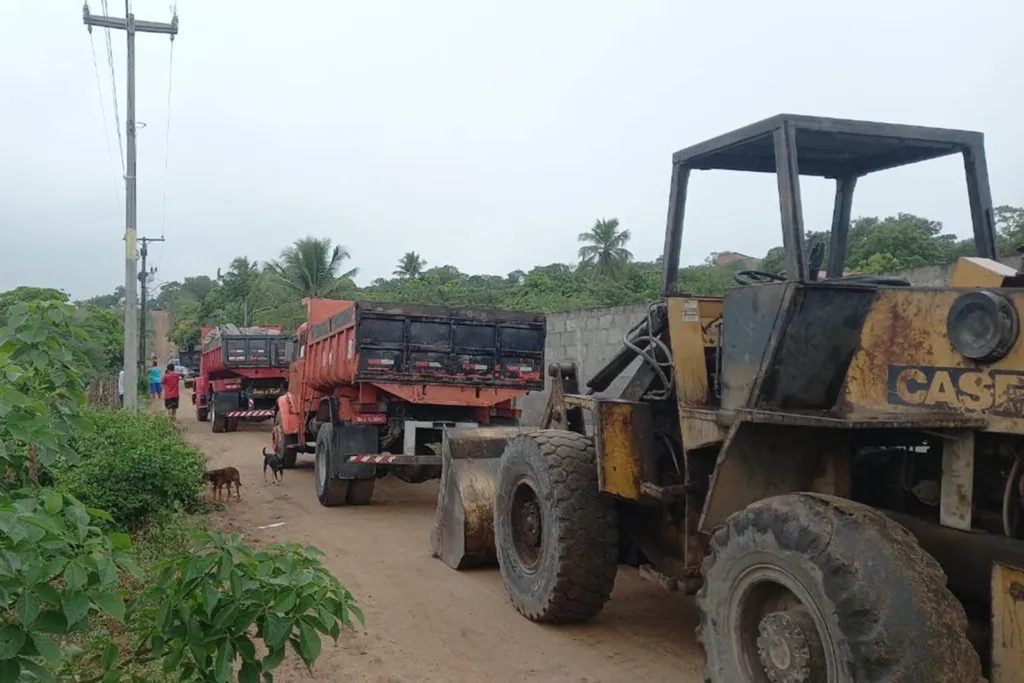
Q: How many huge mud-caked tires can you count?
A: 2